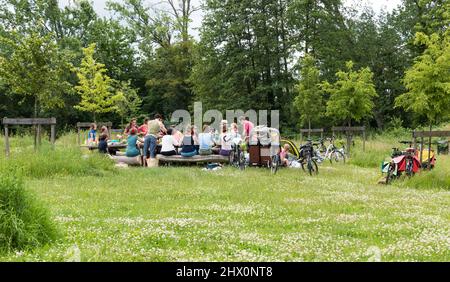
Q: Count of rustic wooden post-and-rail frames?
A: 5